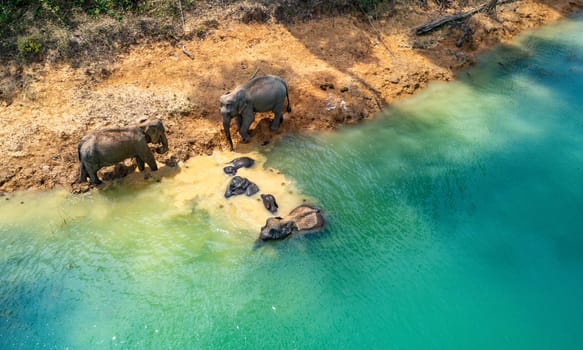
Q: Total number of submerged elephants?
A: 4